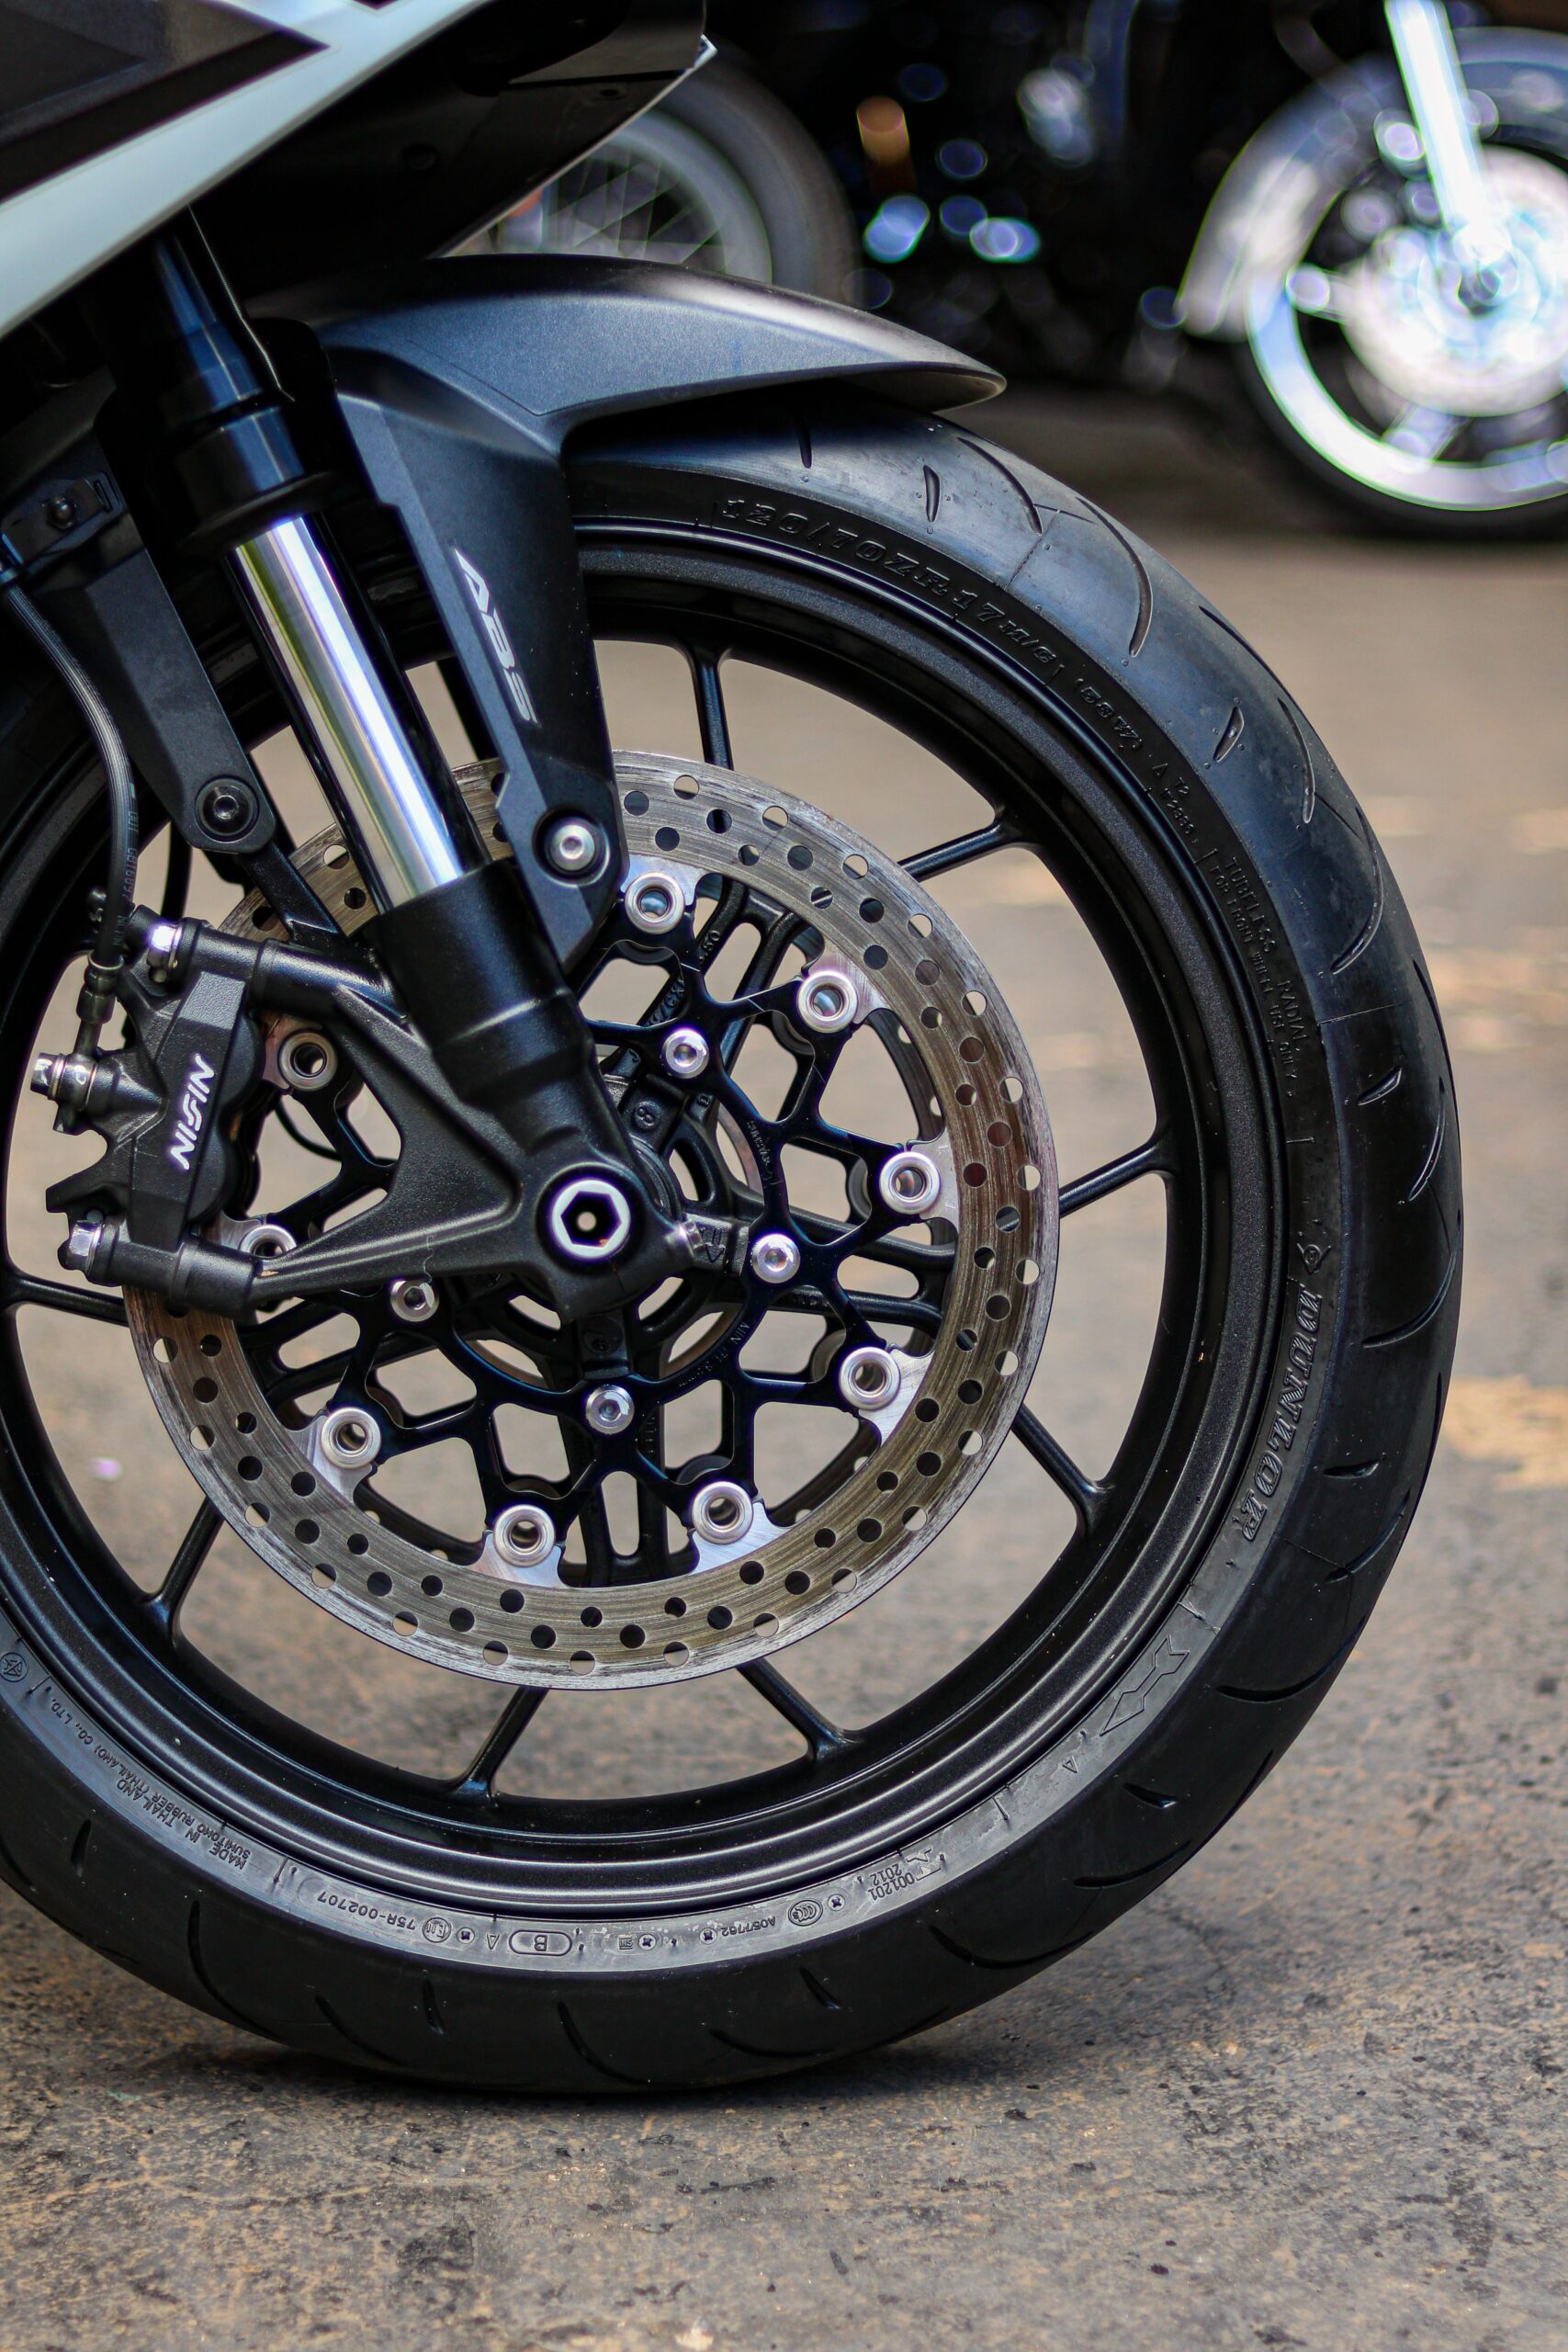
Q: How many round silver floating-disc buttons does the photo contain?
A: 9